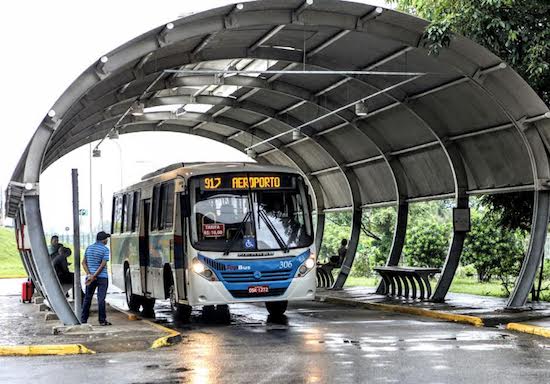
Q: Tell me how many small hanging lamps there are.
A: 6